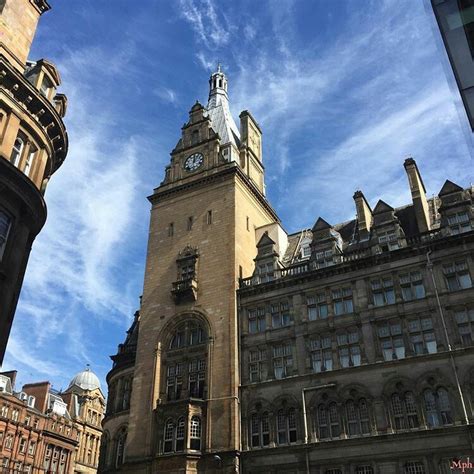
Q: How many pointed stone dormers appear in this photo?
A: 4